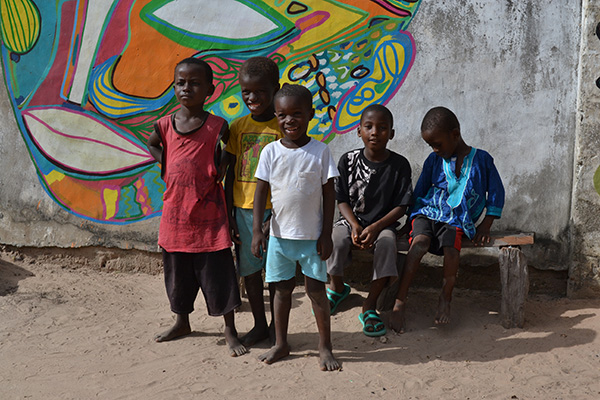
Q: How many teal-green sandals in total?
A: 2